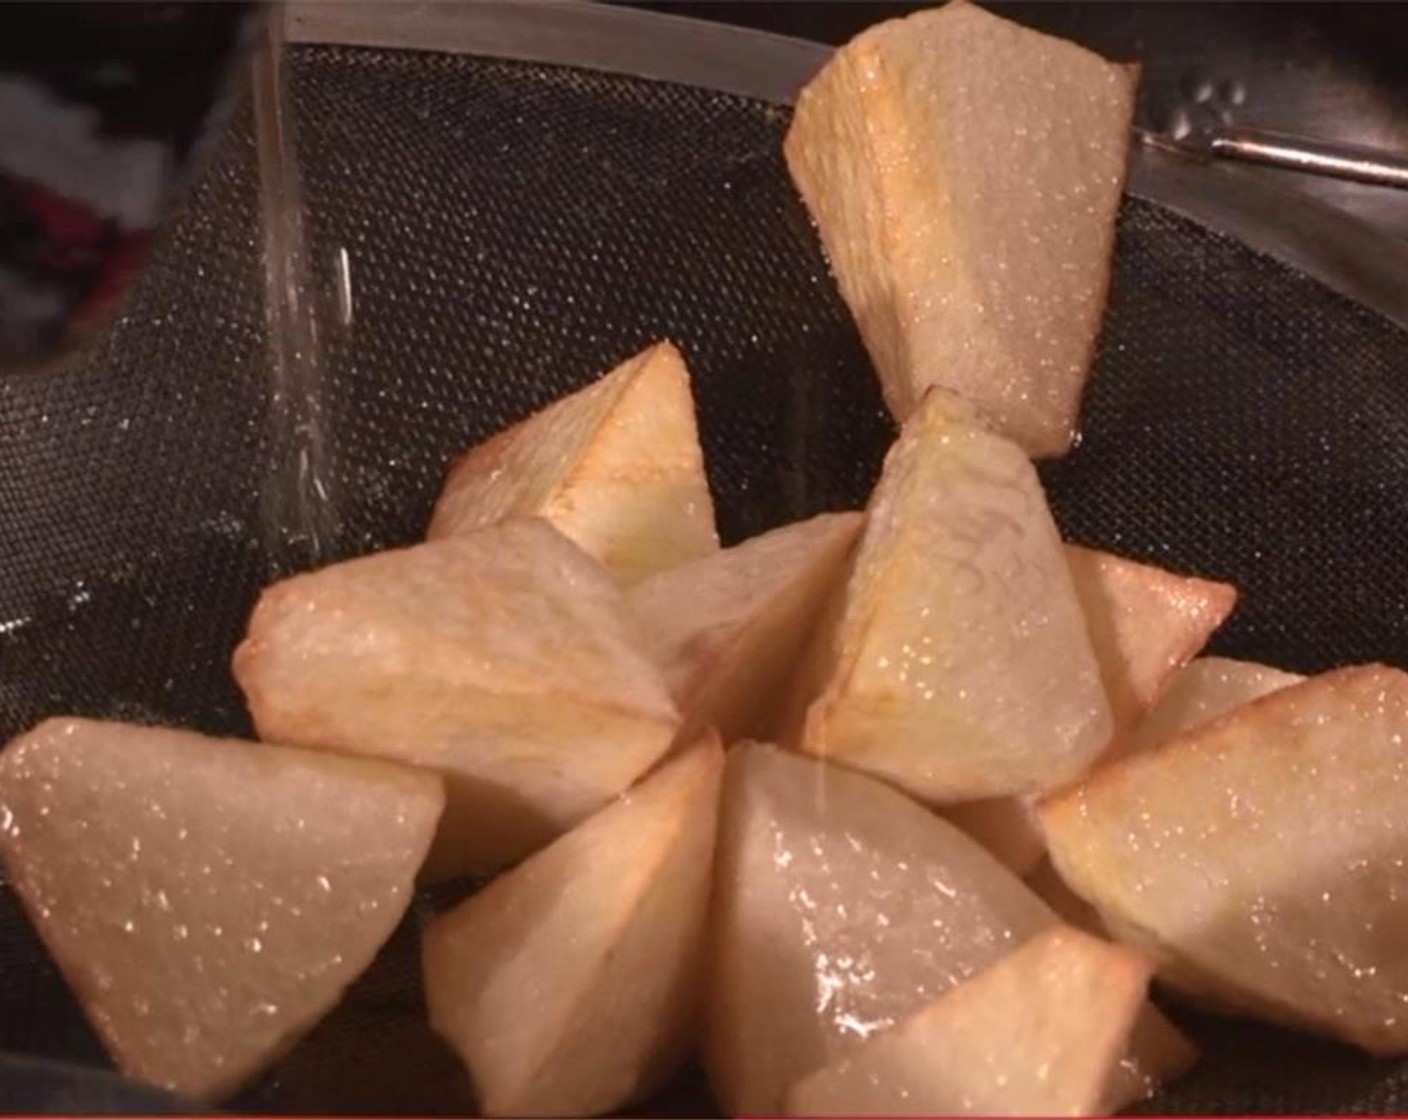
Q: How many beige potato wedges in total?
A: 12